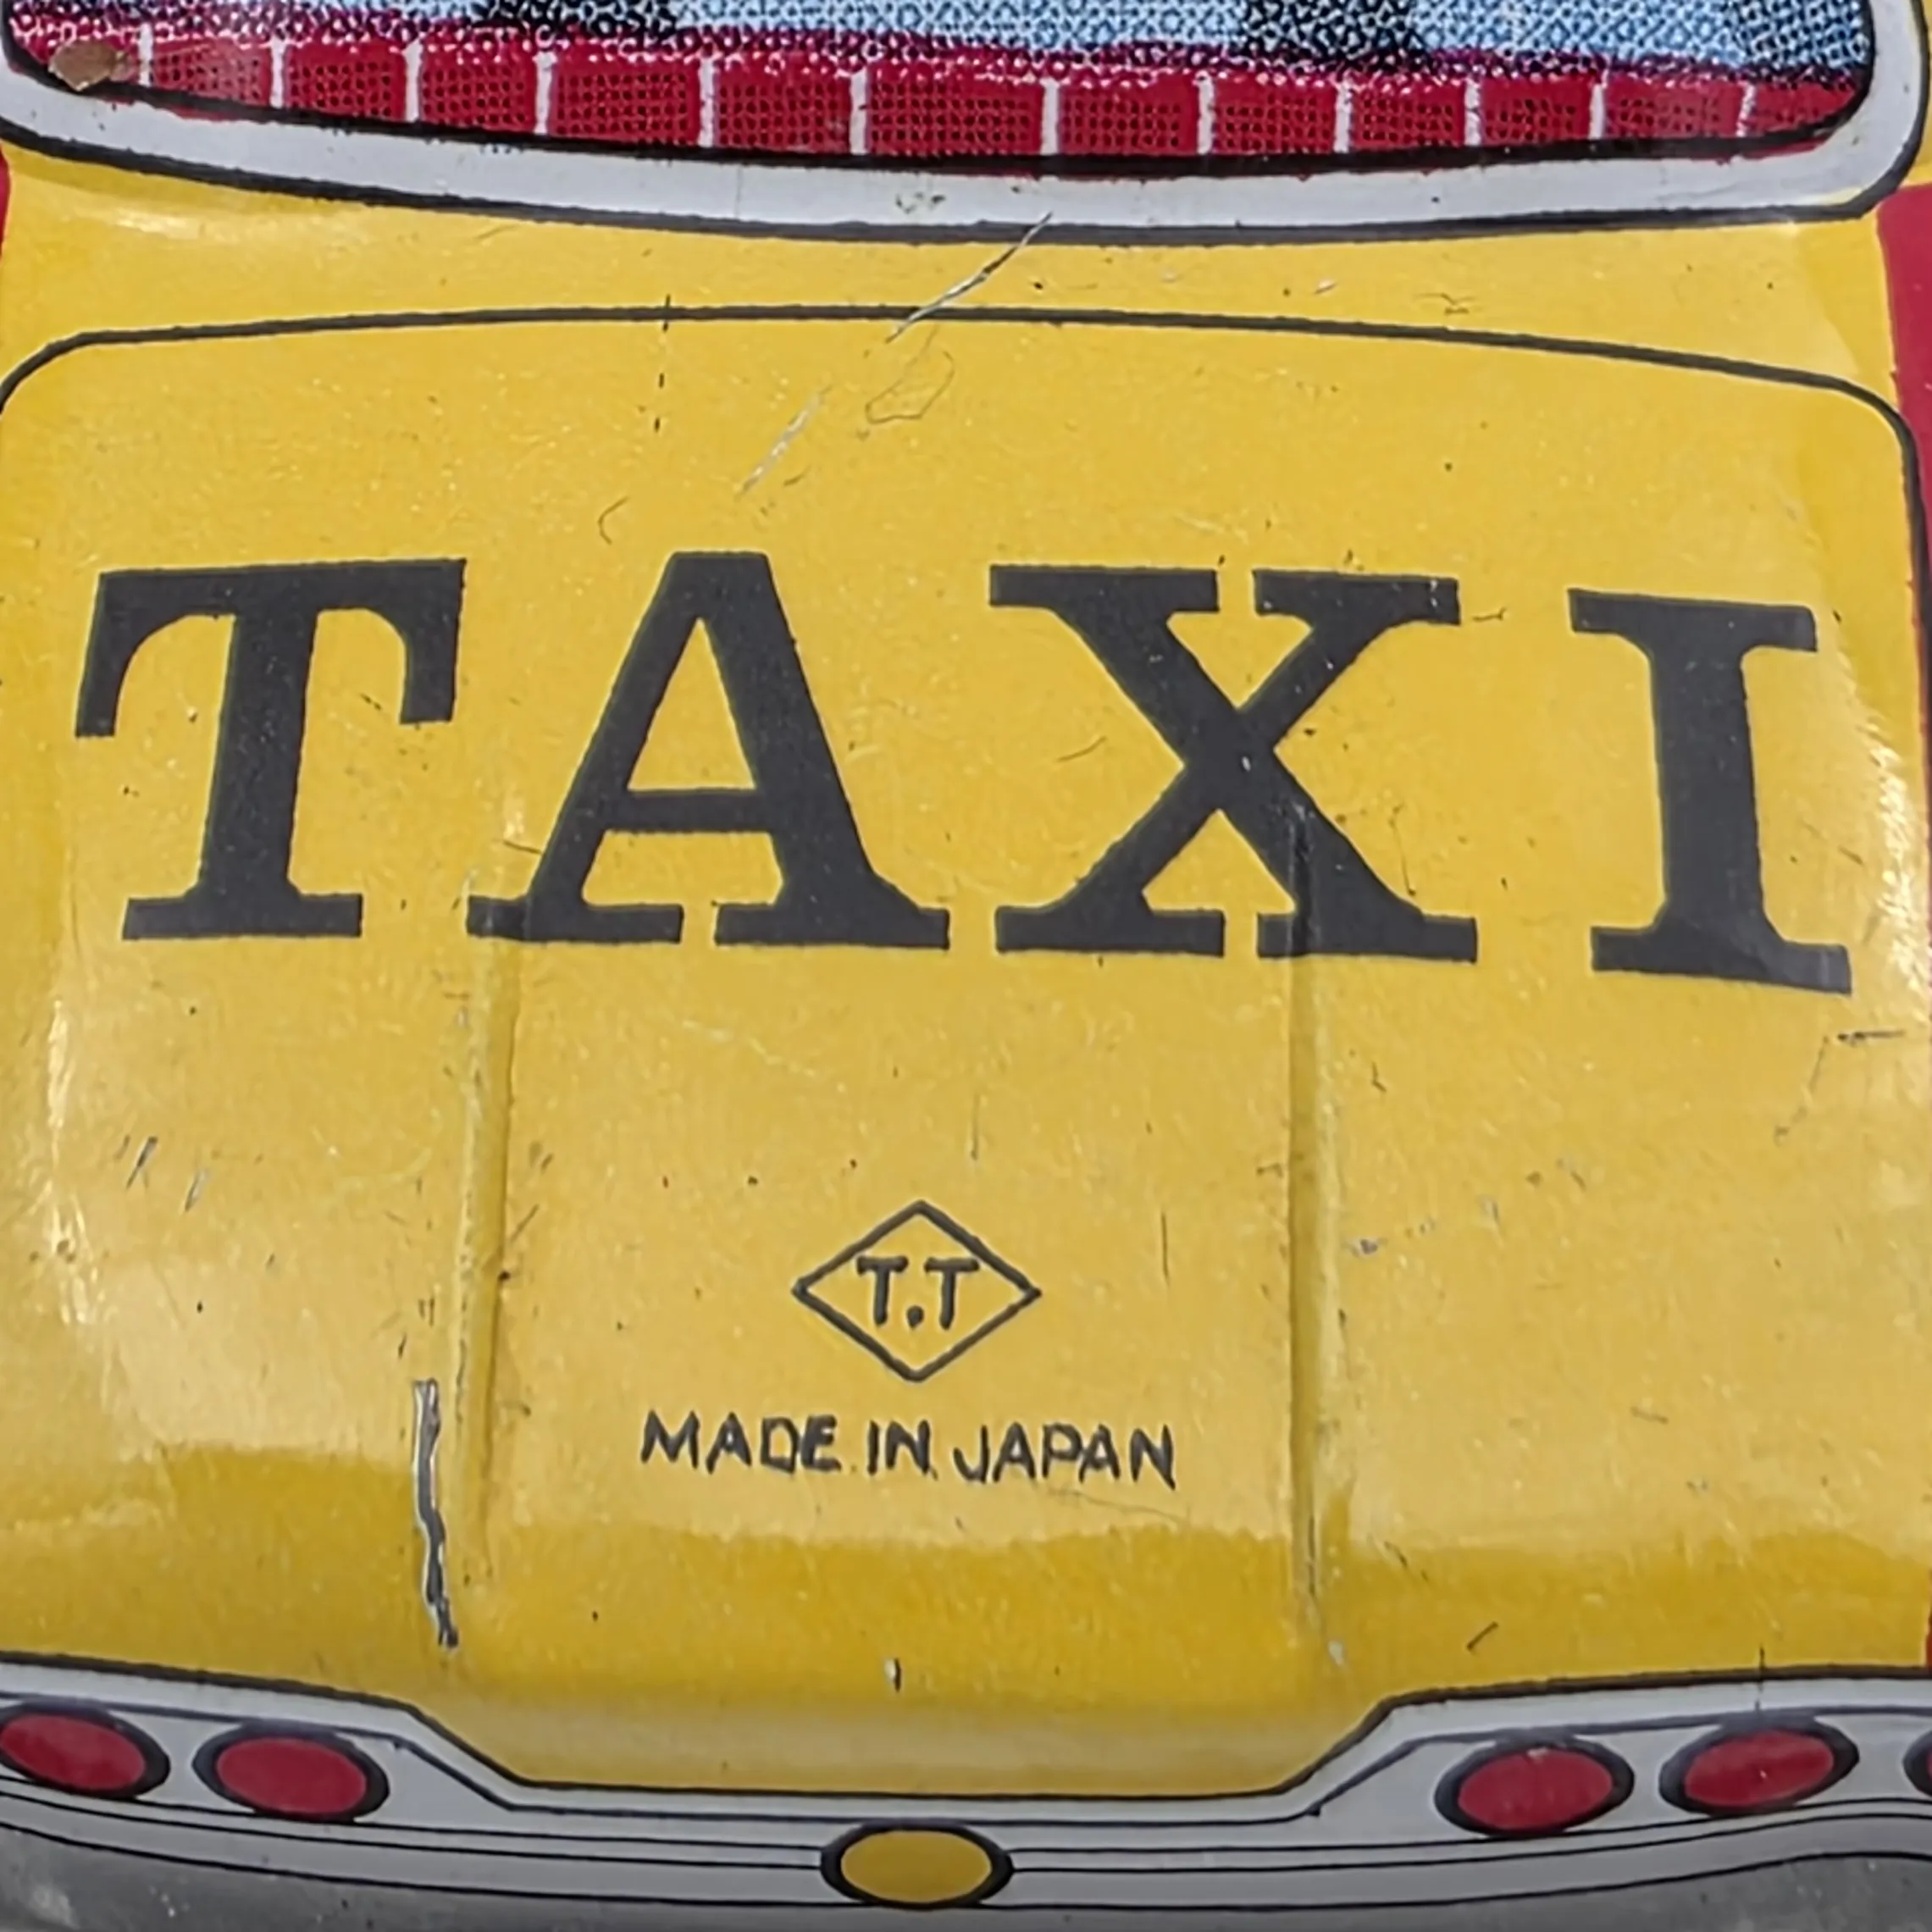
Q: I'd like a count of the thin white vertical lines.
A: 12